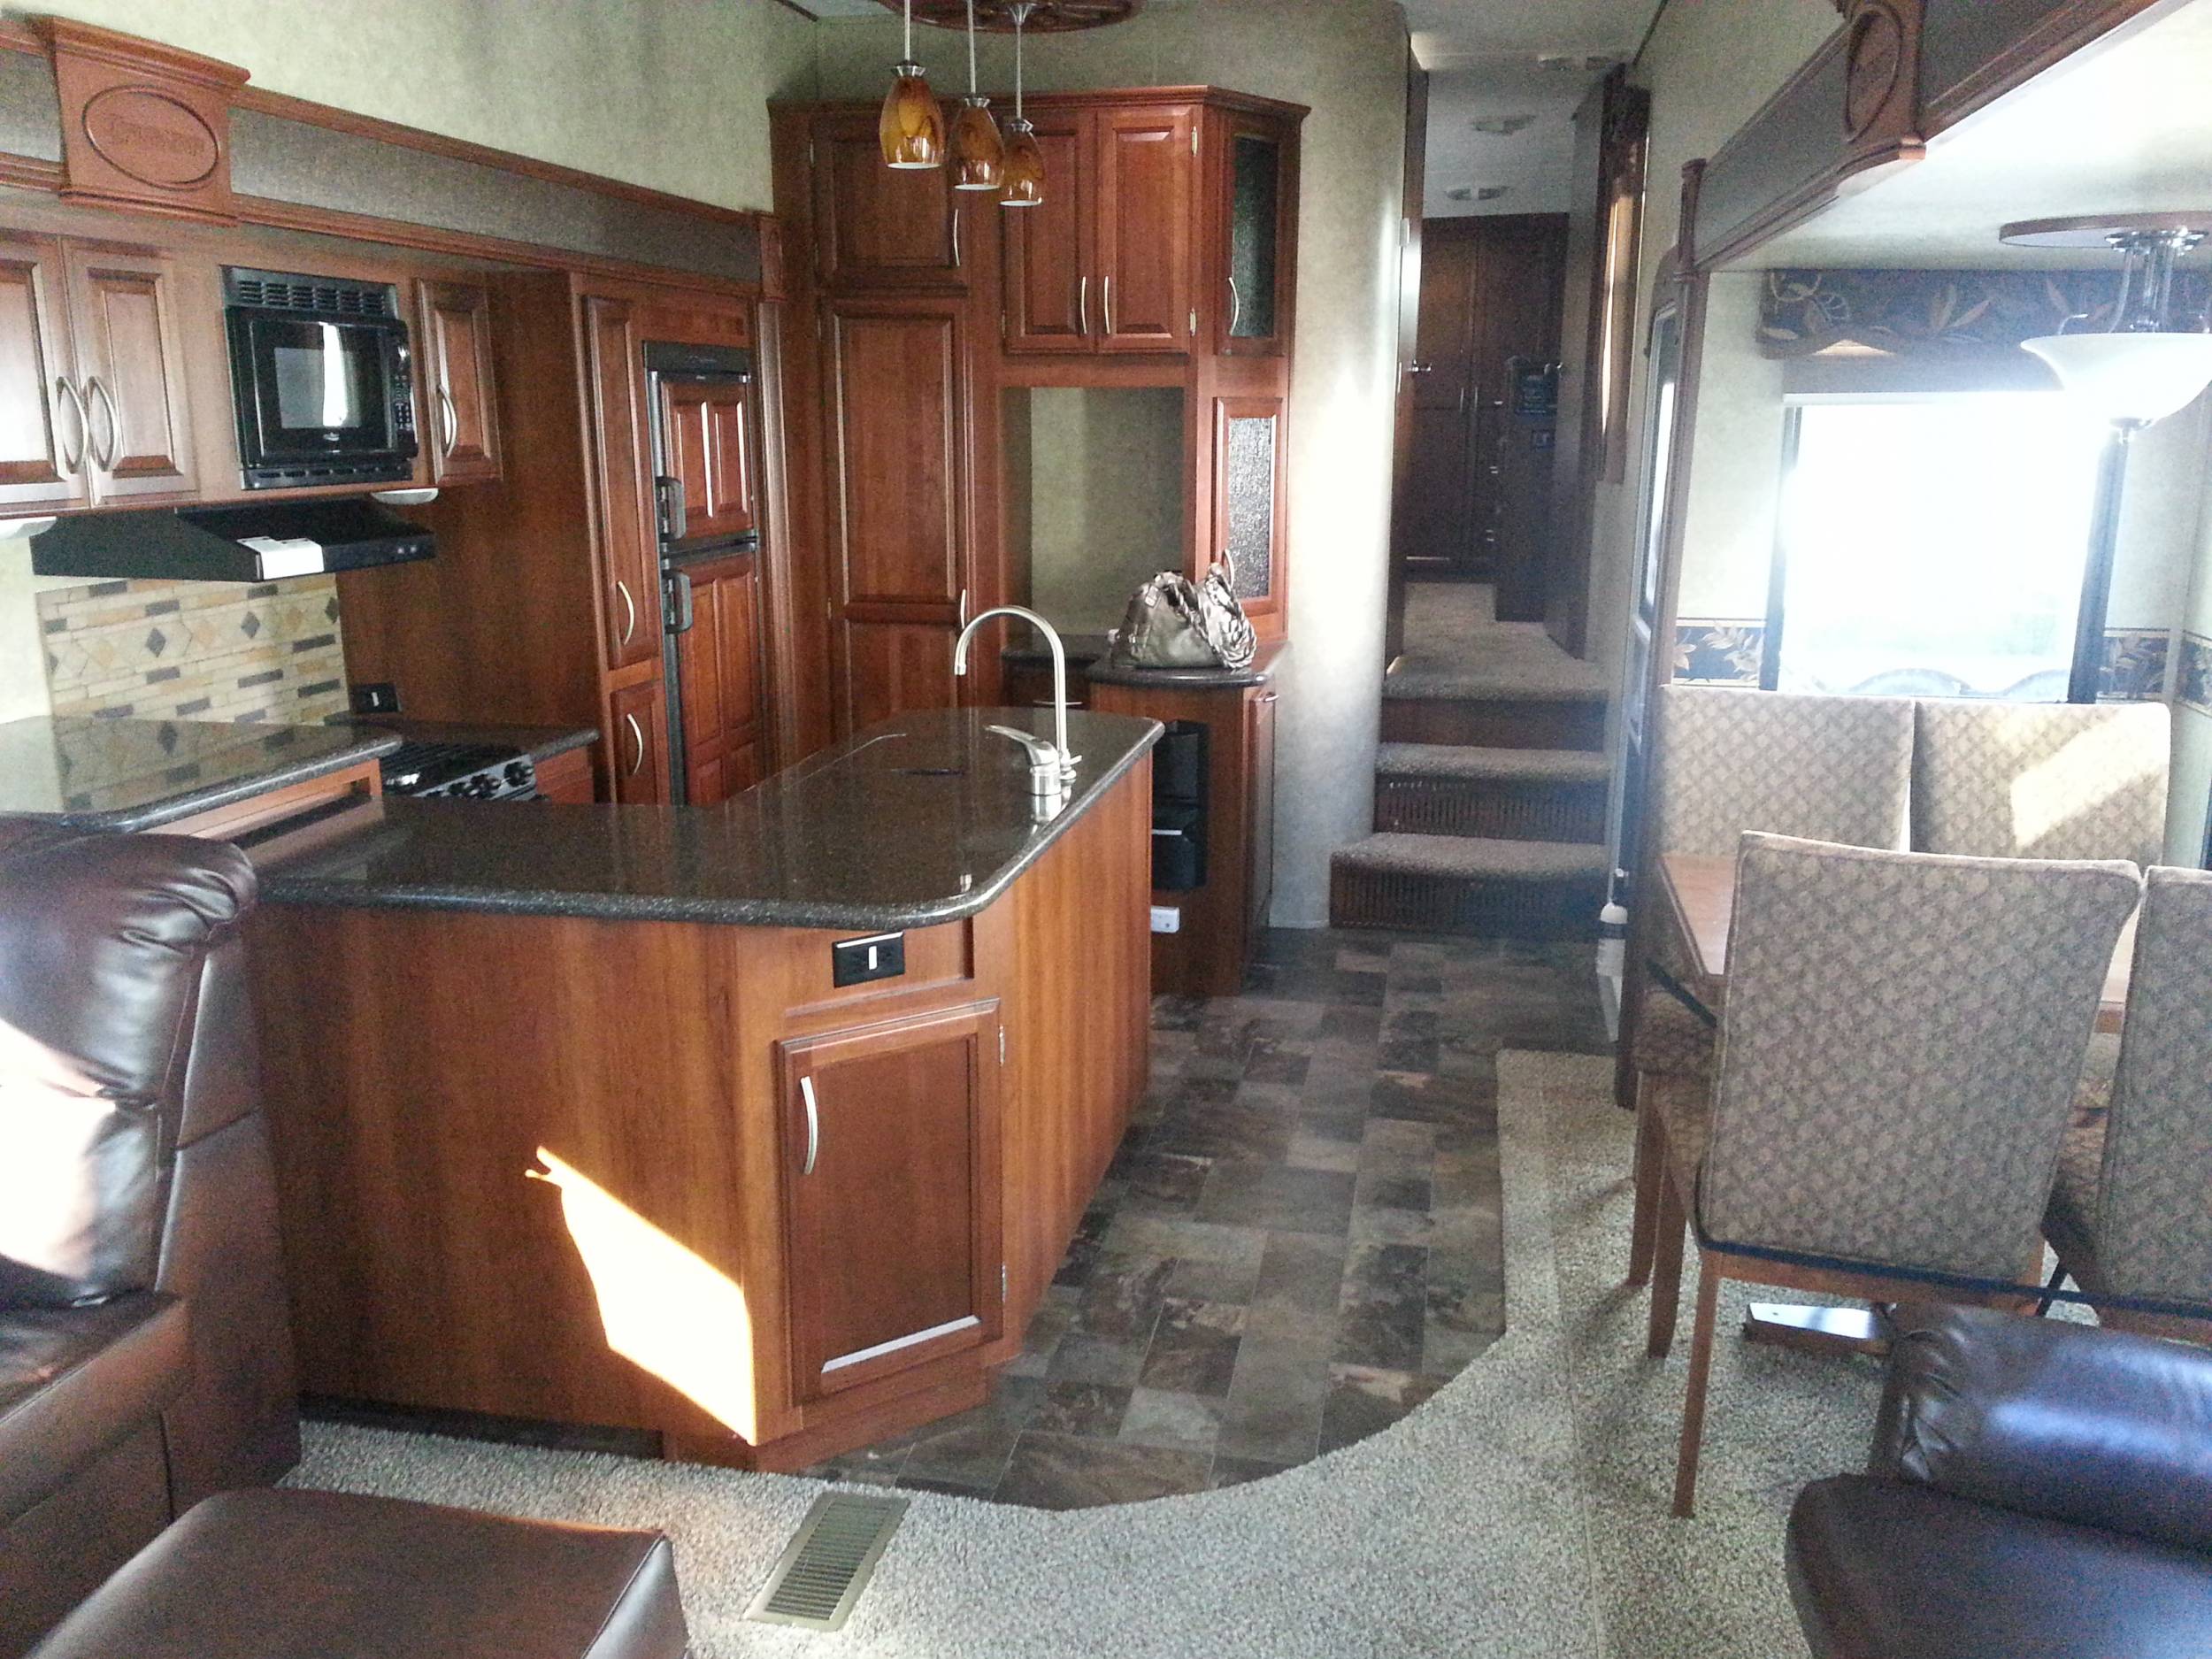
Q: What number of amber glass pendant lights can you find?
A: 3